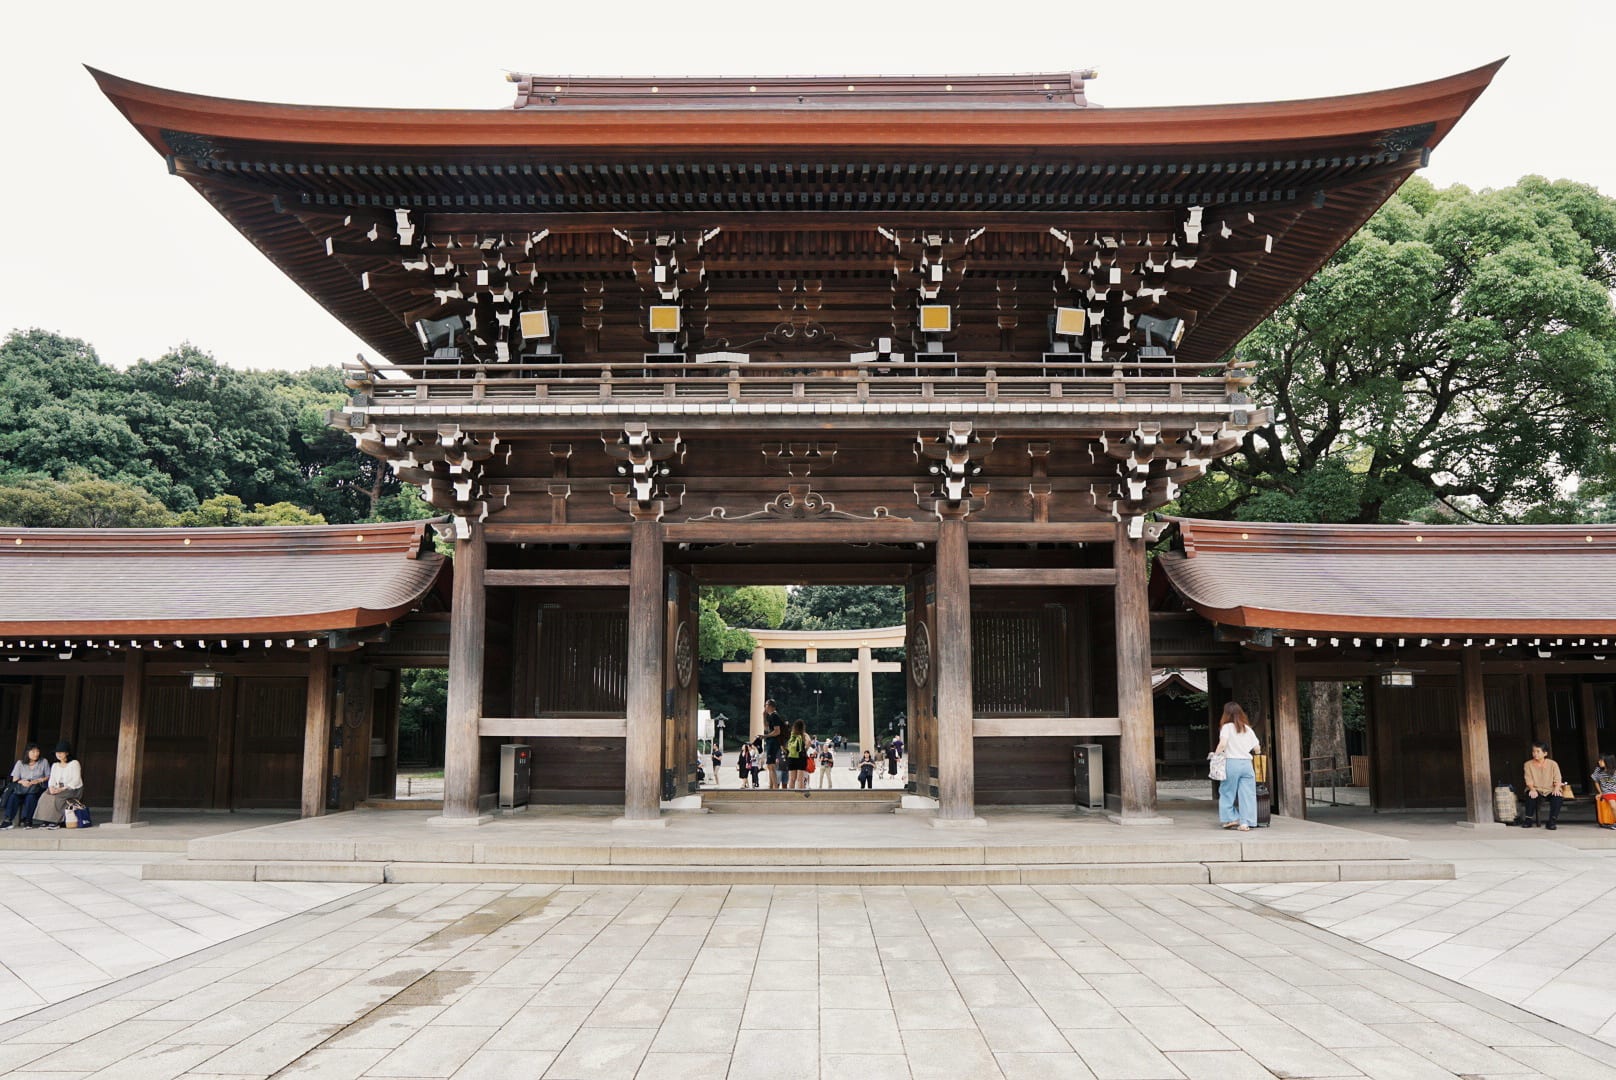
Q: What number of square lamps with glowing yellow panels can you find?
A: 4